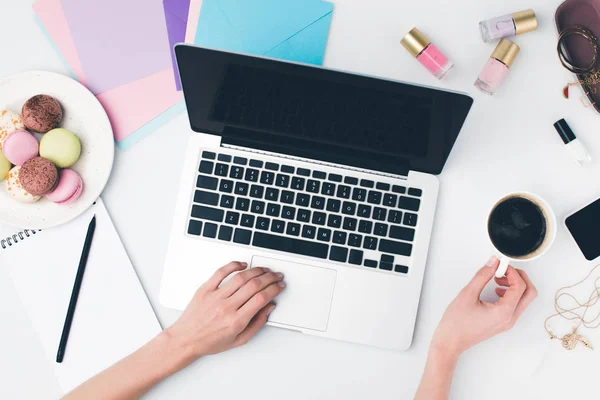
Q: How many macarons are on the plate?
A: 8